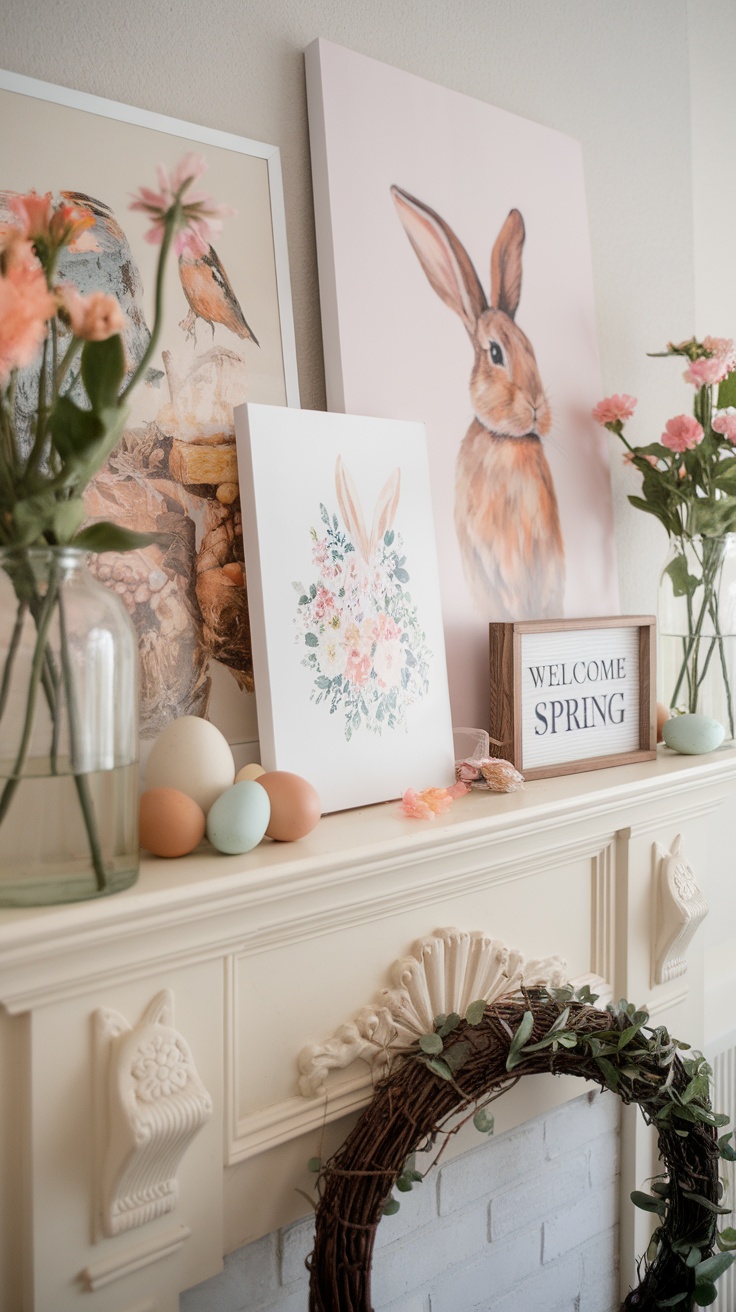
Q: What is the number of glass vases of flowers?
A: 2